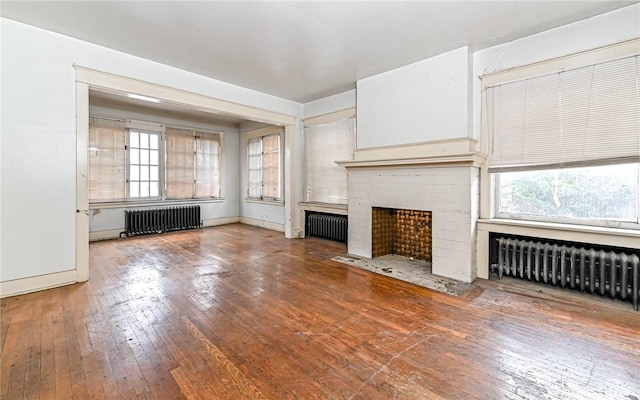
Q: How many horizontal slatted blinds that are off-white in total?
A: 2